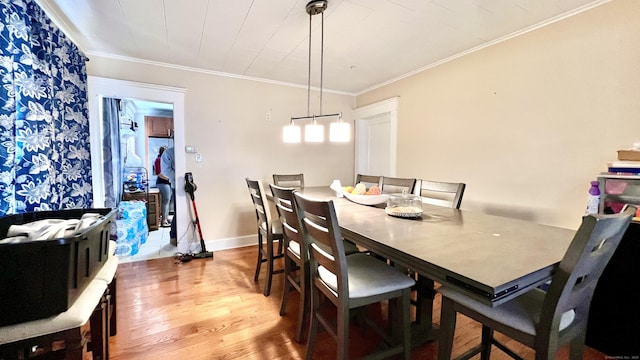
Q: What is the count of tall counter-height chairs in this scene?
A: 8